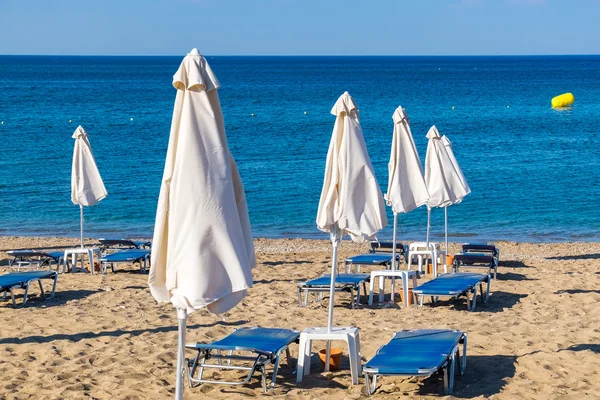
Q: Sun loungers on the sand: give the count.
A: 12